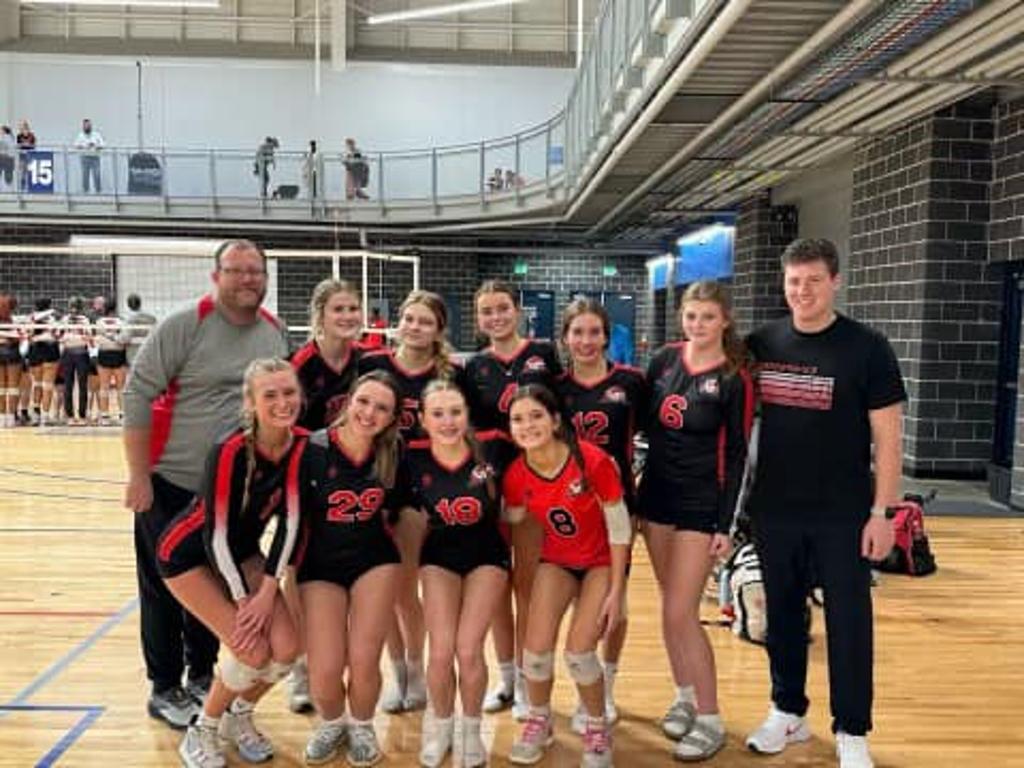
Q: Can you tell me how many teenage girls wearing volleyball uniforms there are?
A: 9